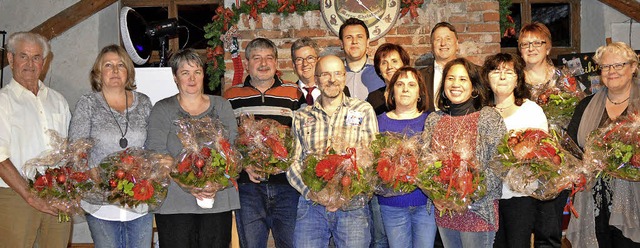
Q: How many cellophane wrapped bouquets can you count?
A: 10